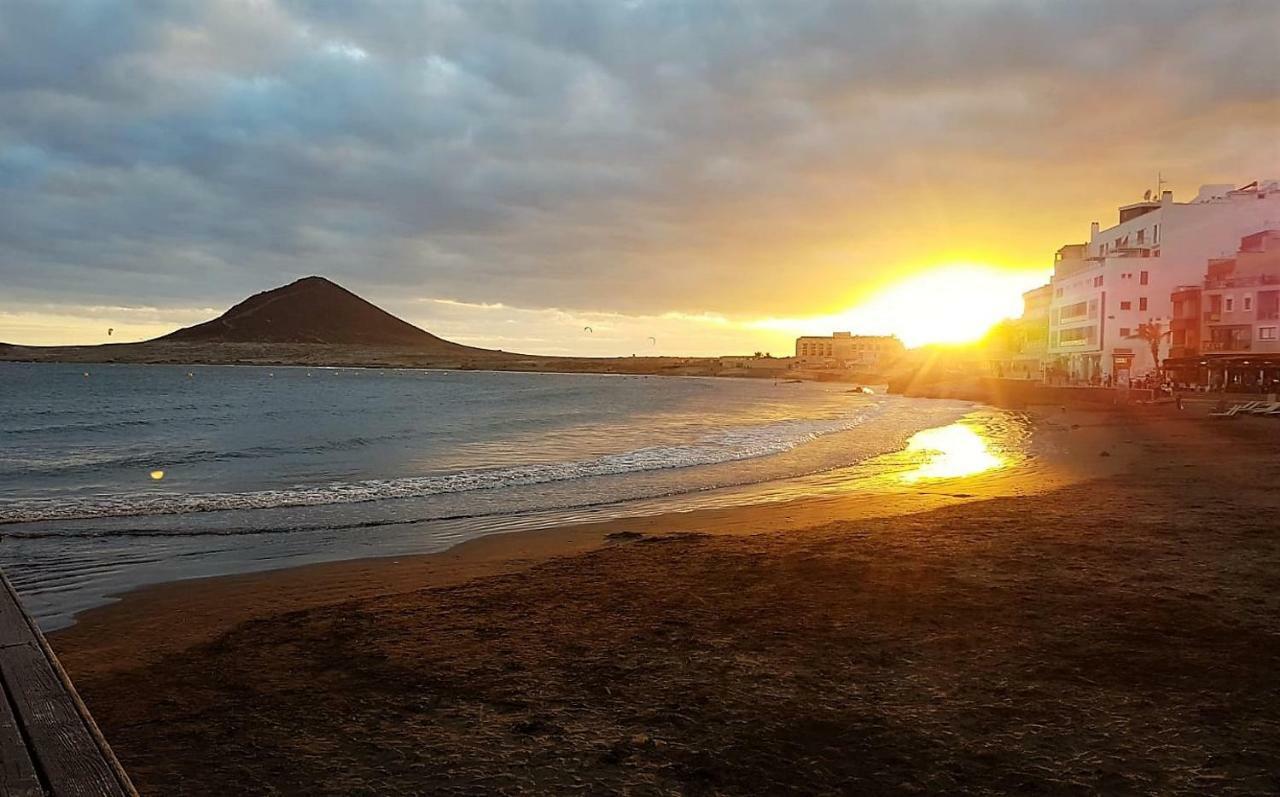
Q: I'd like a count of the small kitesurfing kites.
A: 3